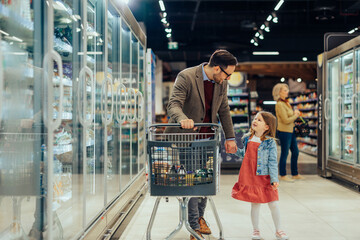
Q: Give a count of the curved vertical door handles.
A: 9